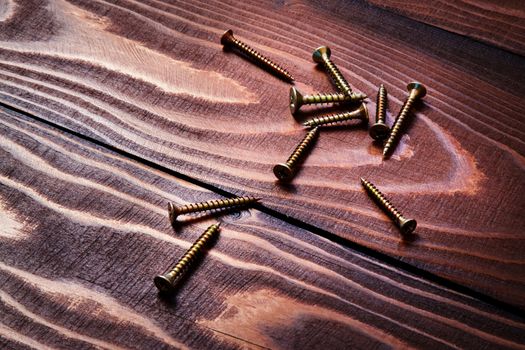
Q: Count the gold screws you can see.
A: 10